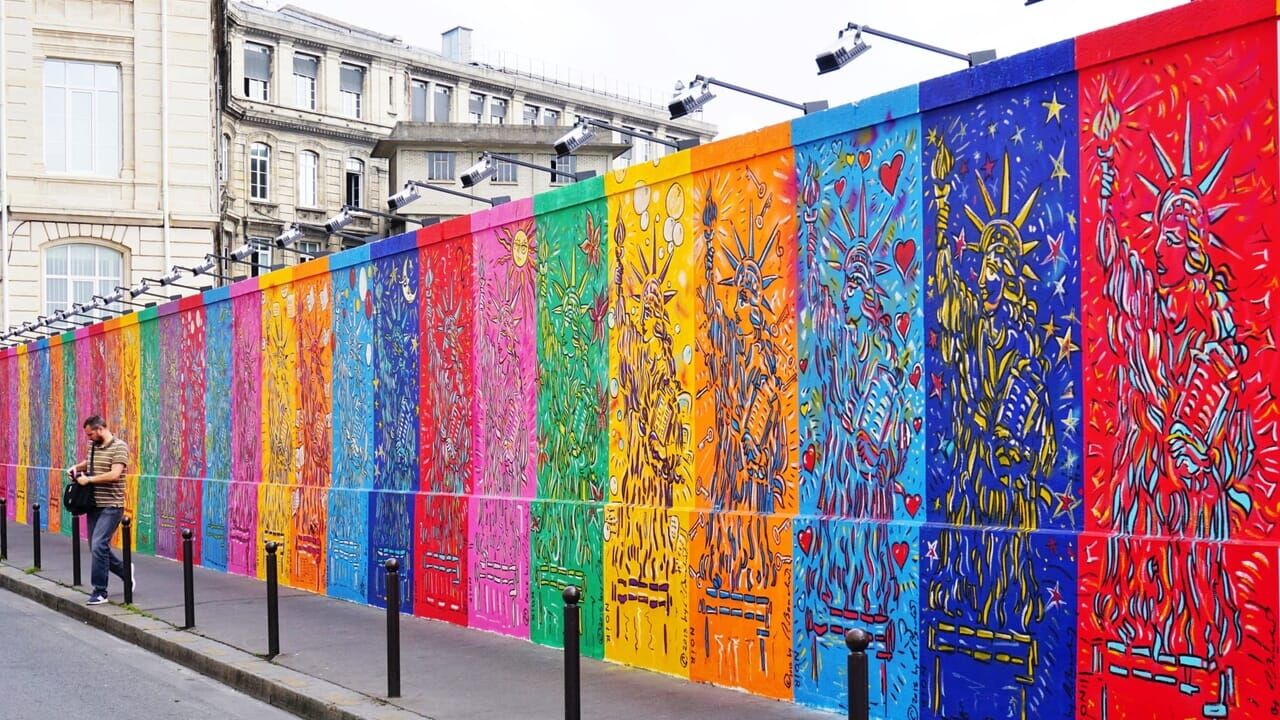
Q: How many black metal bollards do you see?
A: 9